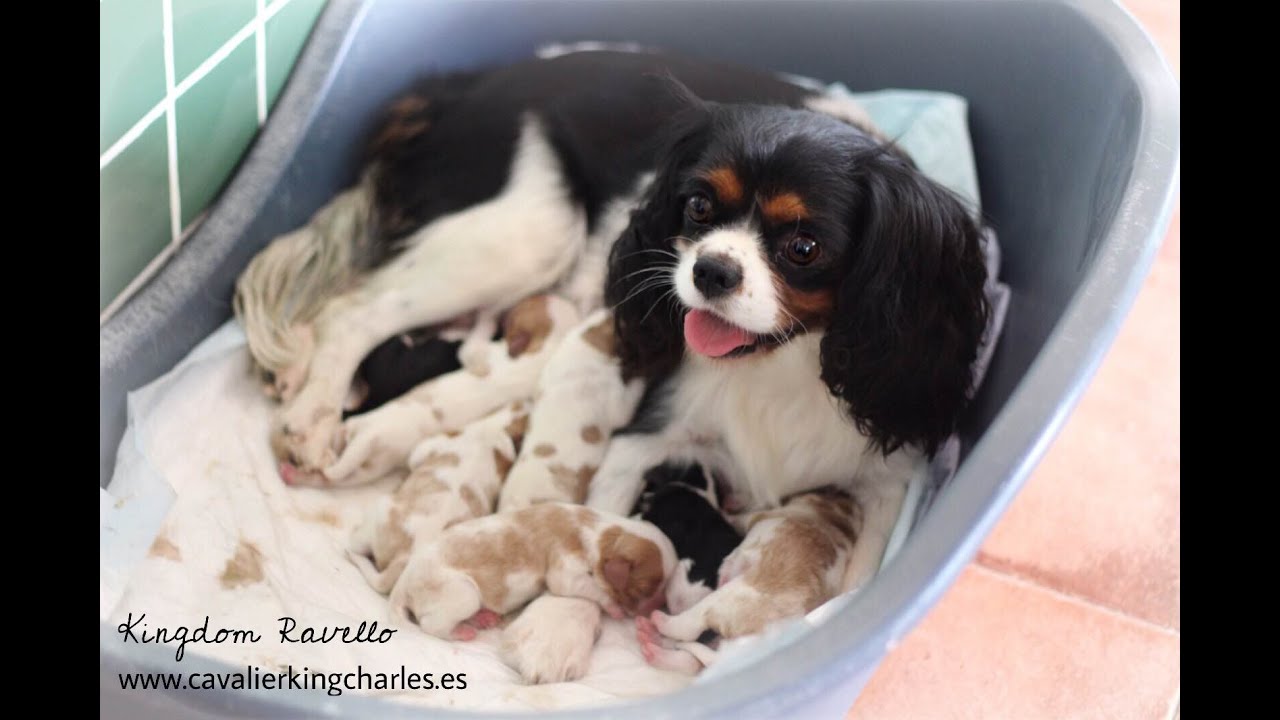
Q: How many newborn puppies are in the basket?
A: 7